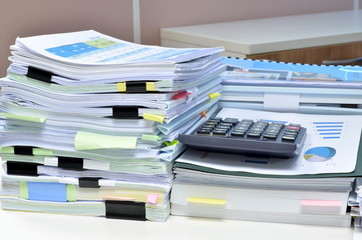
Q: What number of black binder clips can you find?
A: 8